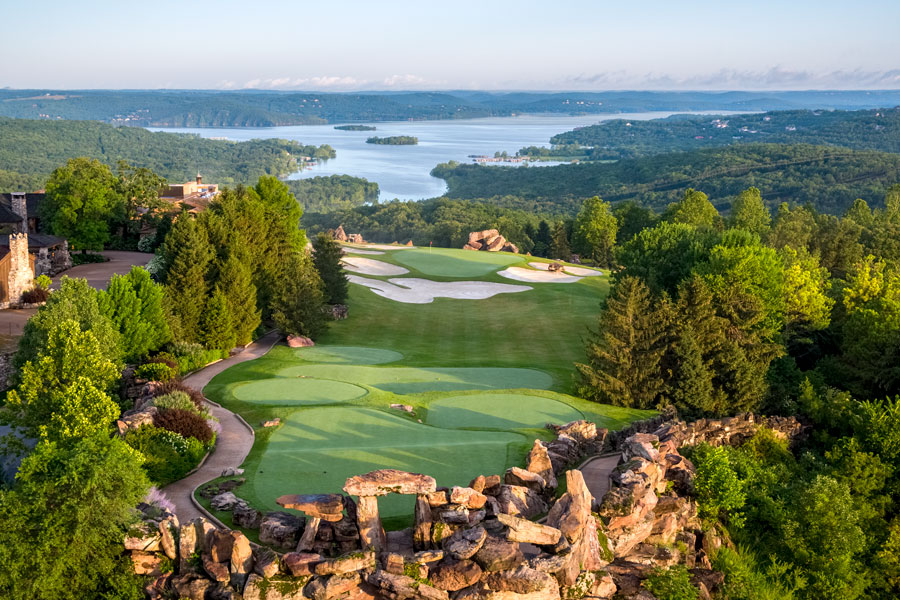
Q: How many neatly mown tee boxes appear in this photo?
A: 5